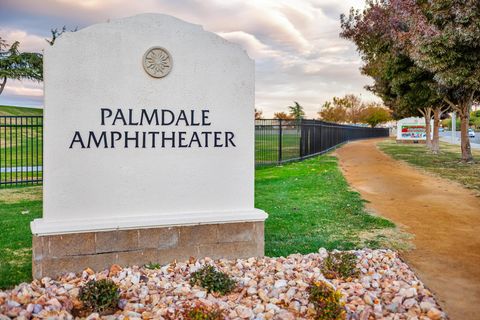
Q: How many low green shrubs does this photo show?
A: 5